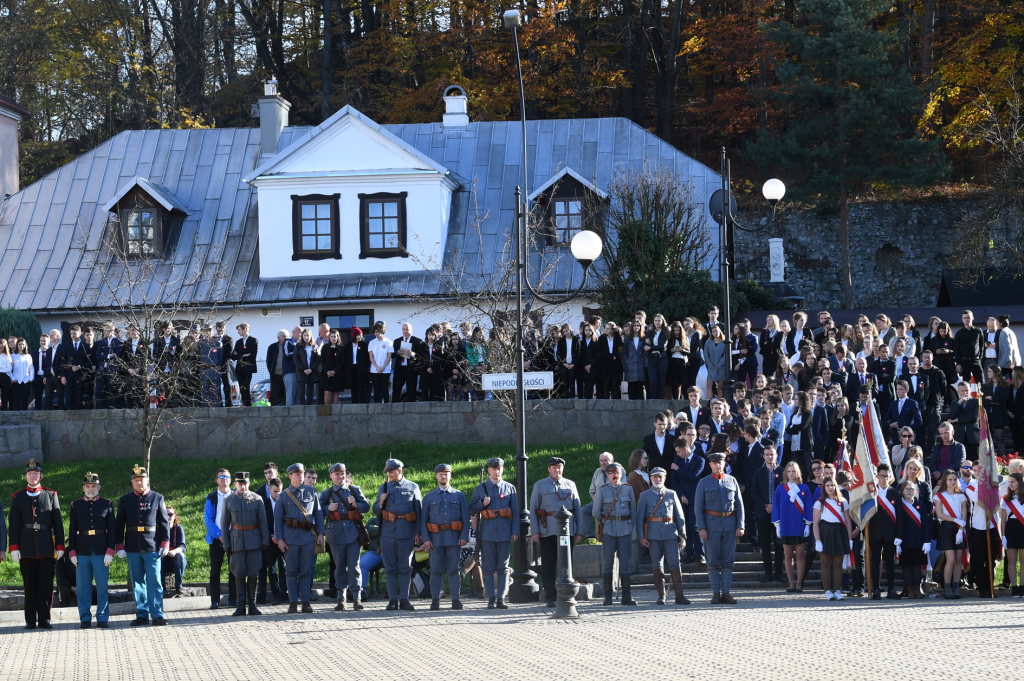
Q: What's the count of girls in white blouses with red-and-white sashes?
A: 3